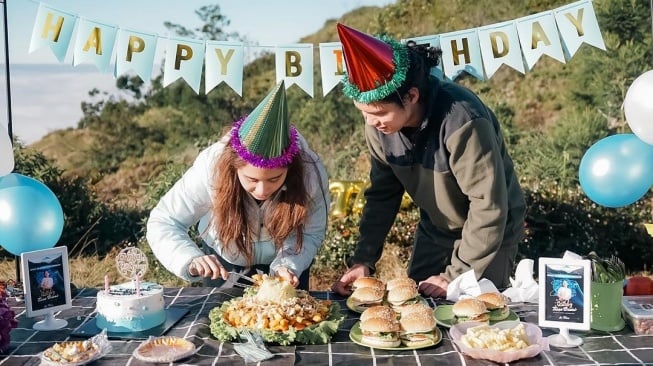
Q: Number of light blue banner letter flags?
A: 12